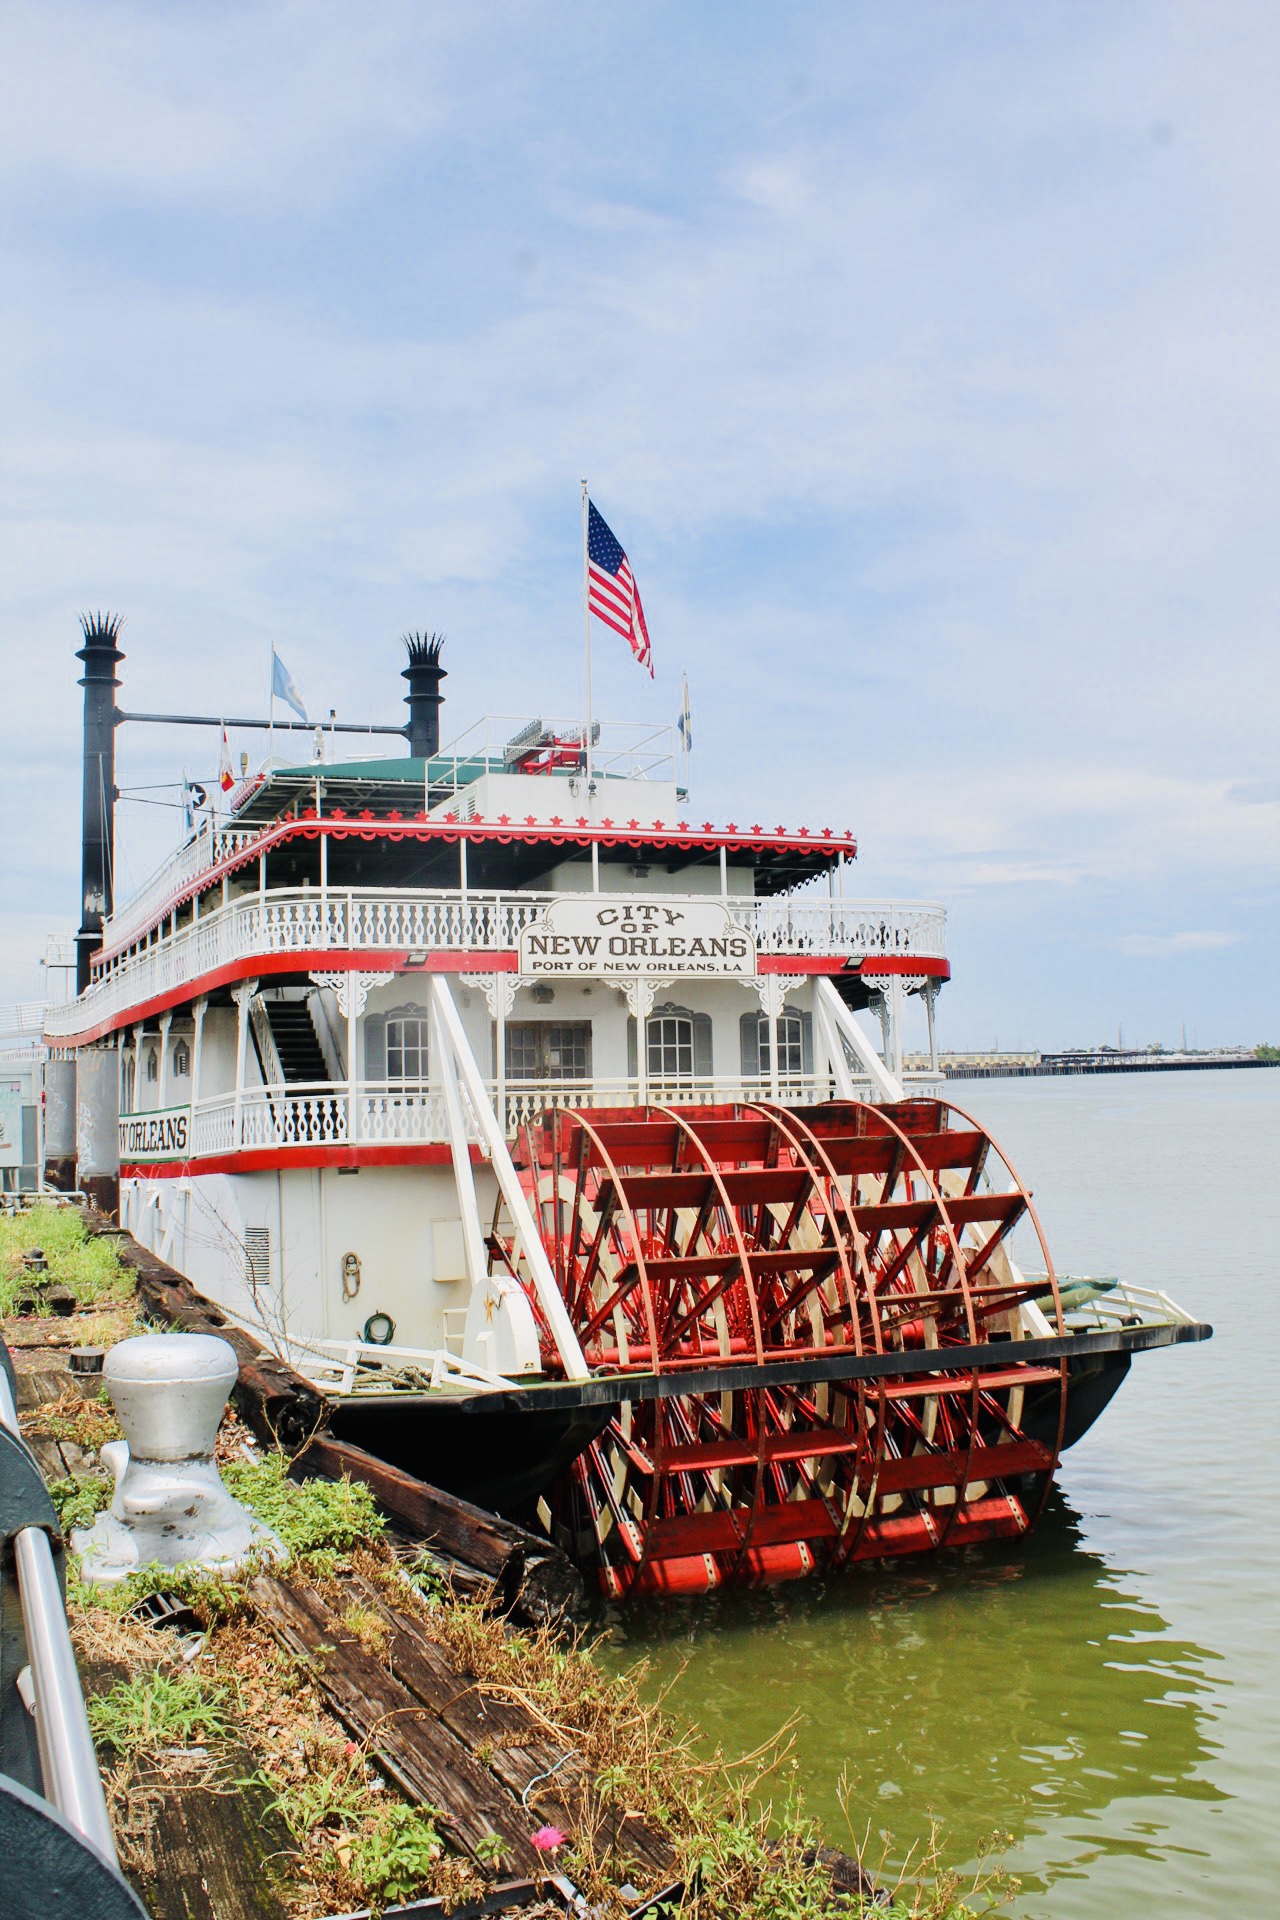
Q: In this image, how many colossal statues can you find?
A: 0